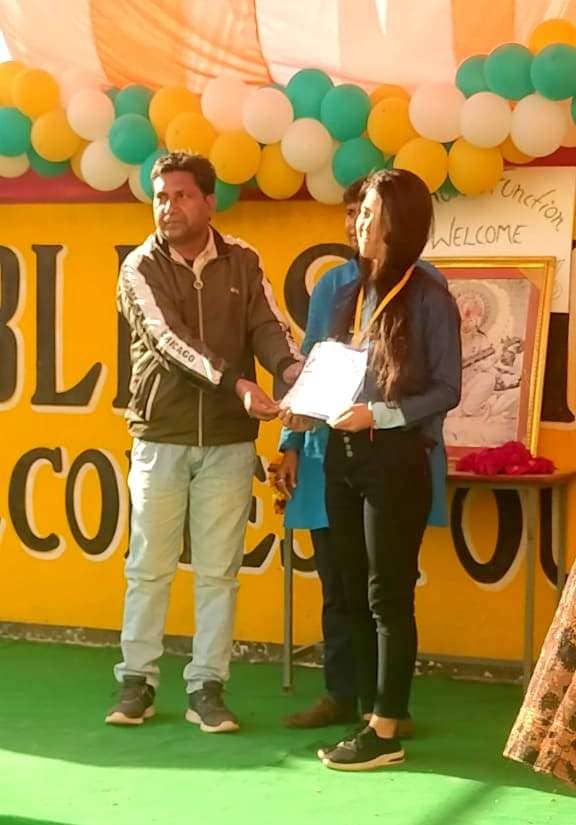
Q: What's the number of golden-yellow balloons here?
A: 14